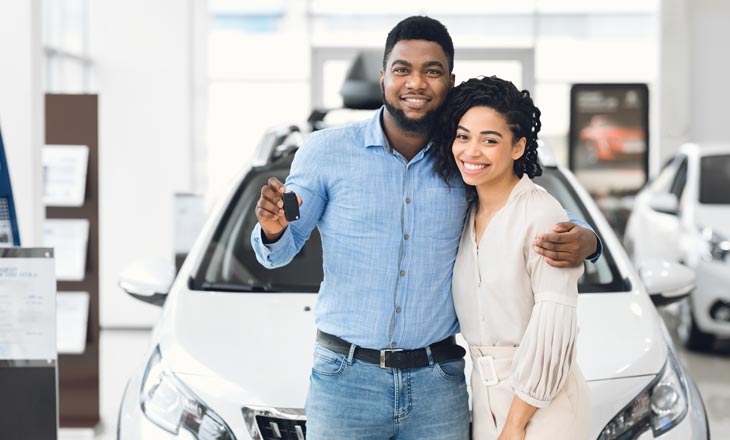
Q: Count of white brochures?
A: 3